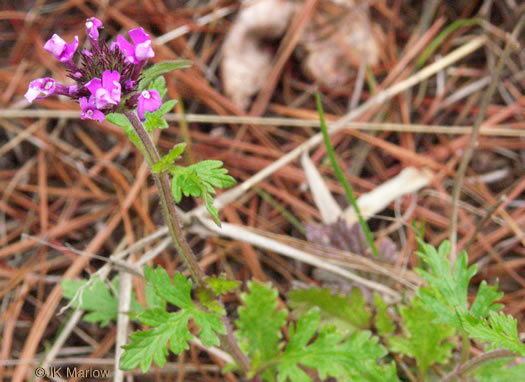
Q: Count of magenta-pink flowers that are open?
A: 7